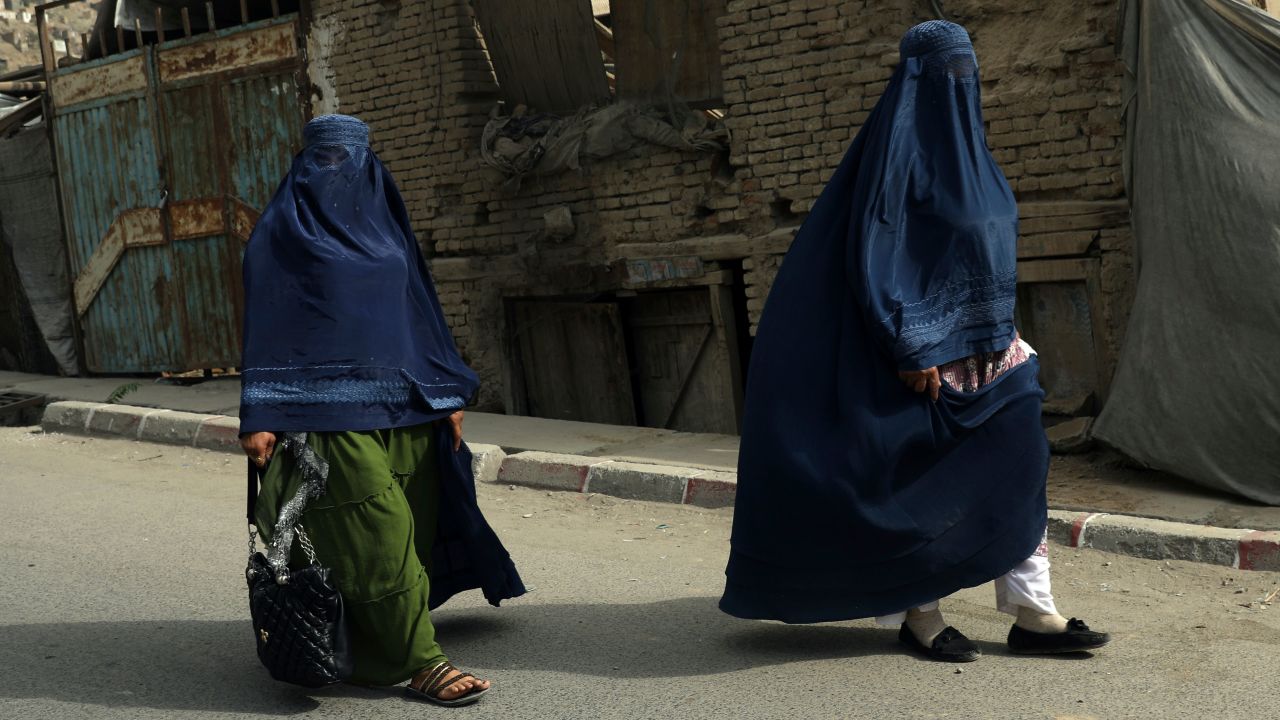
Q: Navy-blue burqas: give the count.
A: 2